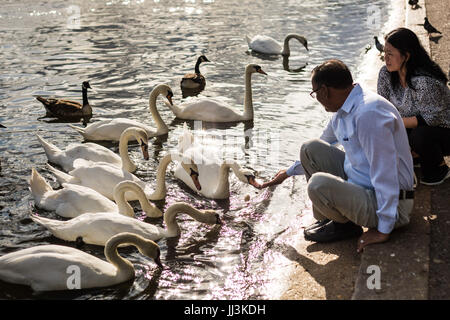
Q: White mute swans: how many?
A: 9